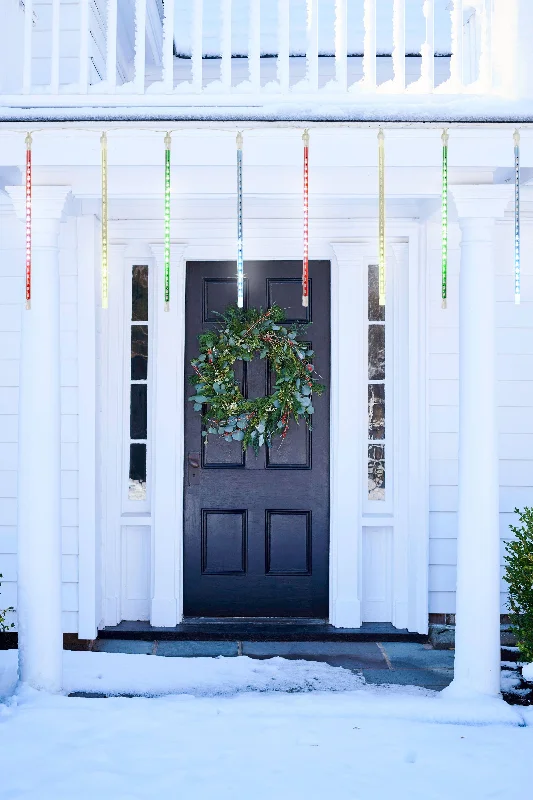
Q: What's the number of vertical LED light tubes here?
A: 8